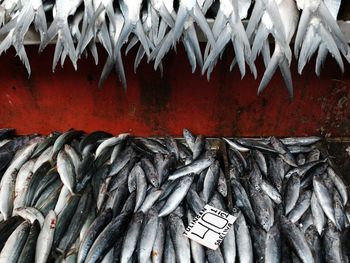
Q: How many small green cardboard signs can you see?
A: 0